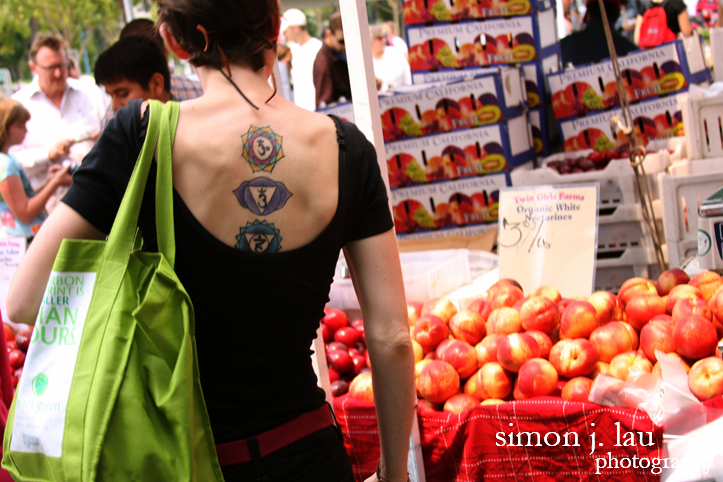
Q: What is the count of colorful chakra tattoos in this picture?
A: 3